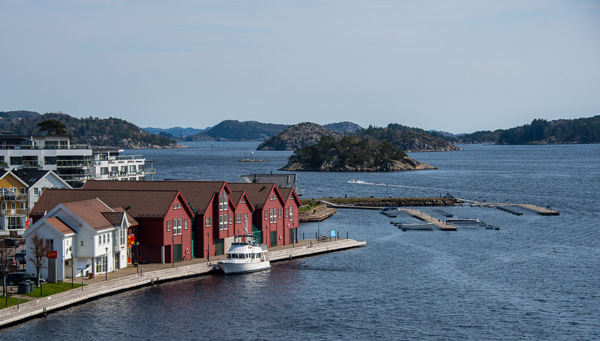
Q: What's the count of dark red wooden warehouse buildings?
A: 5